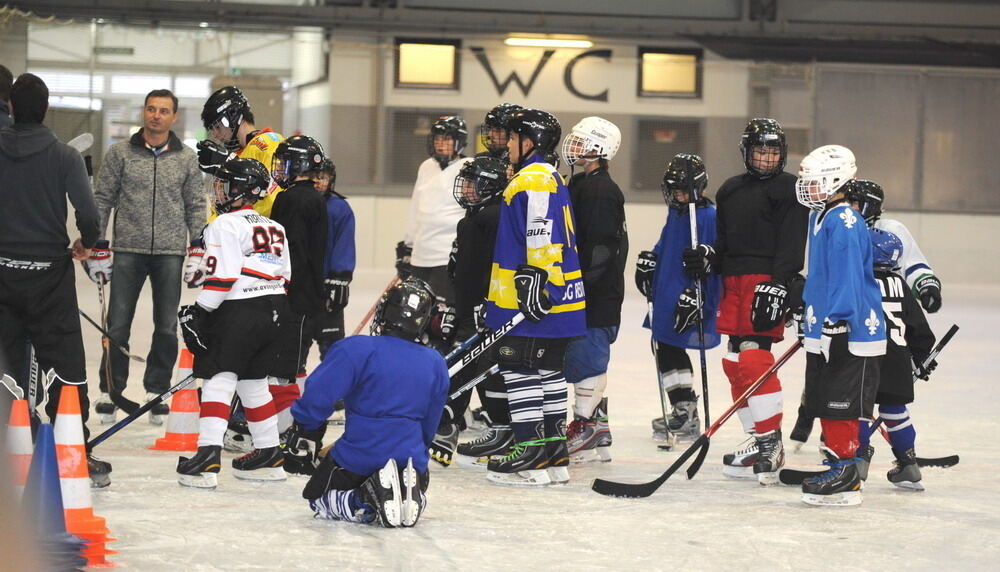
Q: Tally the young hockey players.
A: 15